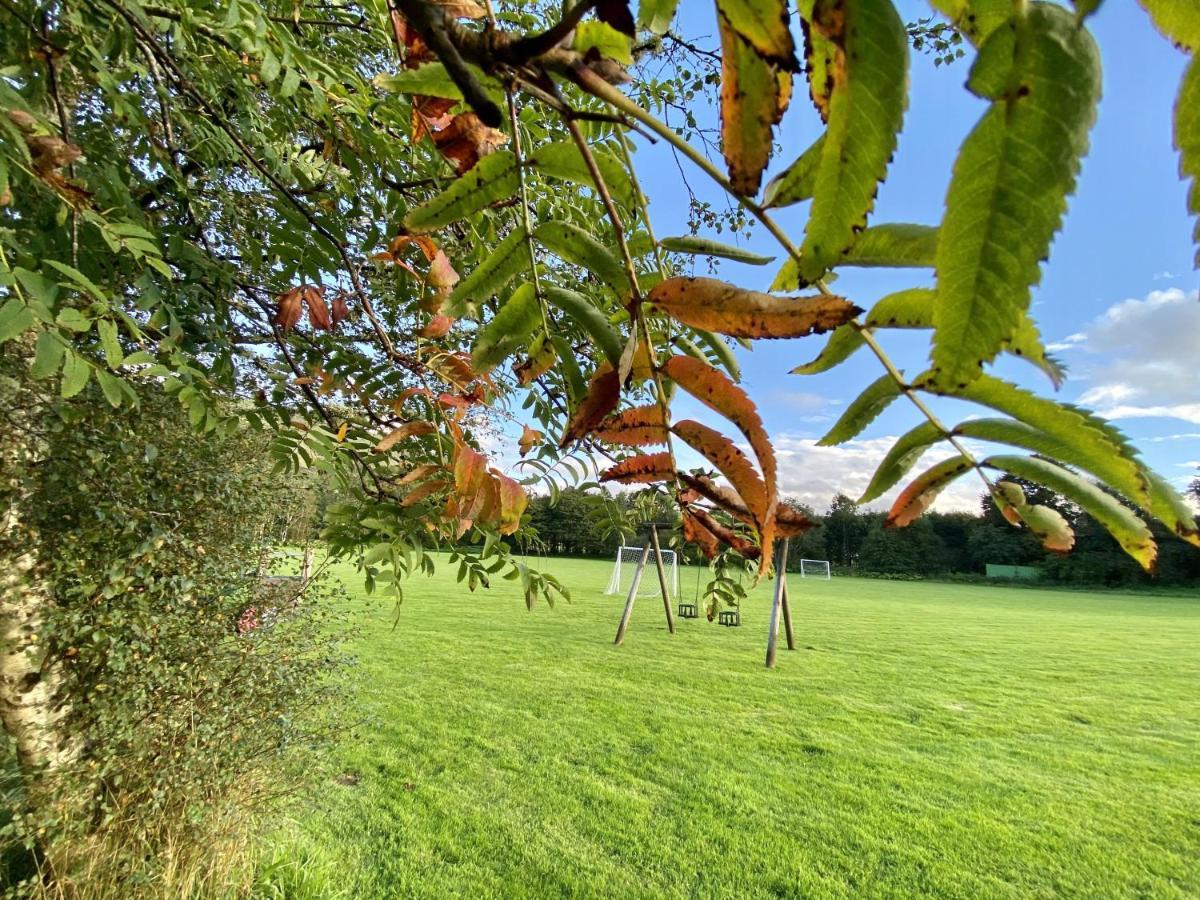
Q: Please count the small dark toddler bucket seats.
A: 2